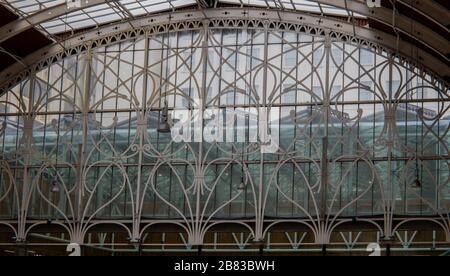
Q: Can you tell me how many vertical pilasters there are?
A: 7